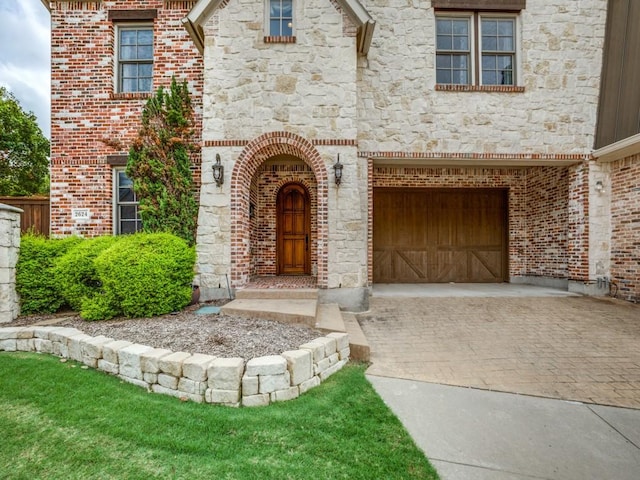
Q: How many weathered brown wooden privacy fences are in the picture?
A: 1